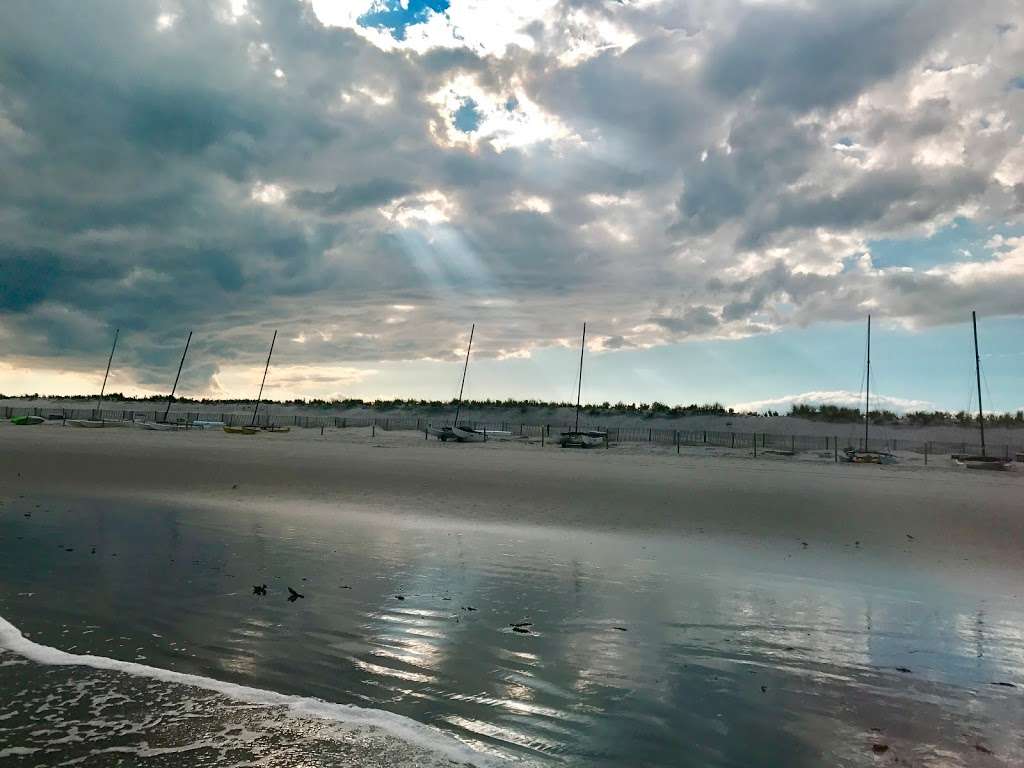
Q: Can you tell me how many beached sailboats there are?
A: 7